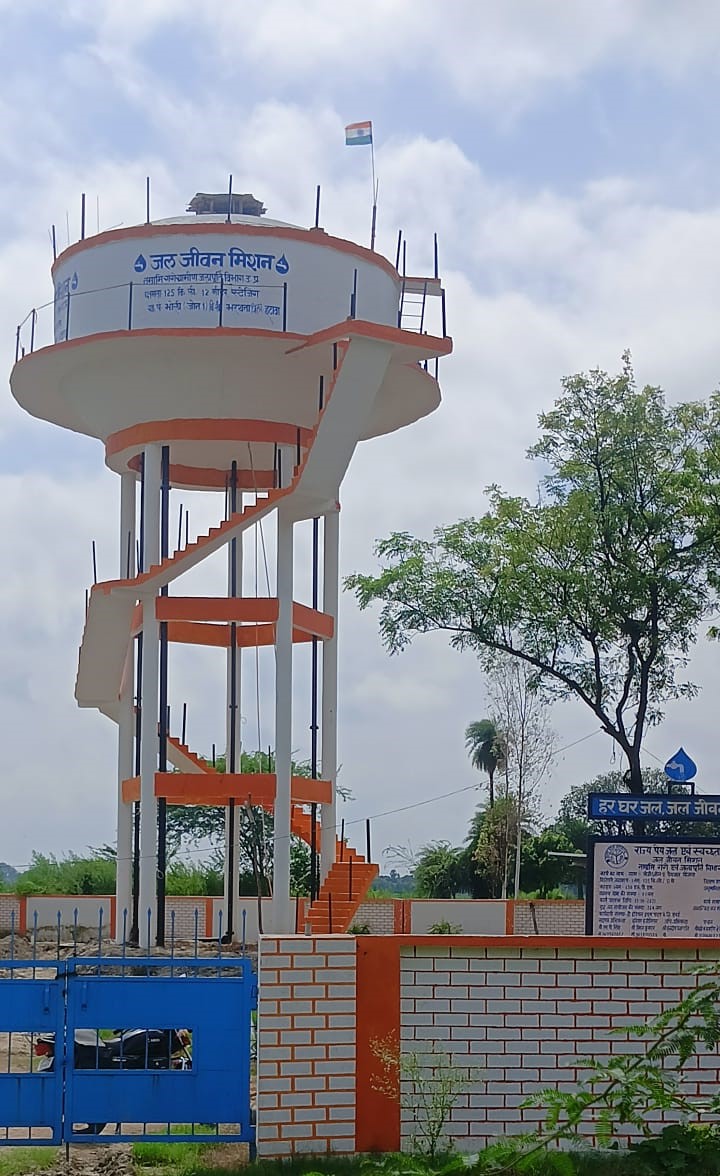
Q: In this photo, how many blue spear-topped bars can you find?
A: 11